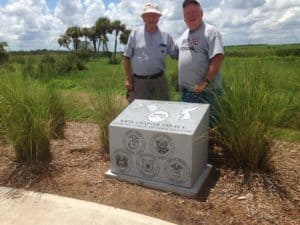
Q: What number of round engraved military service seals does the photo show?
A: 5